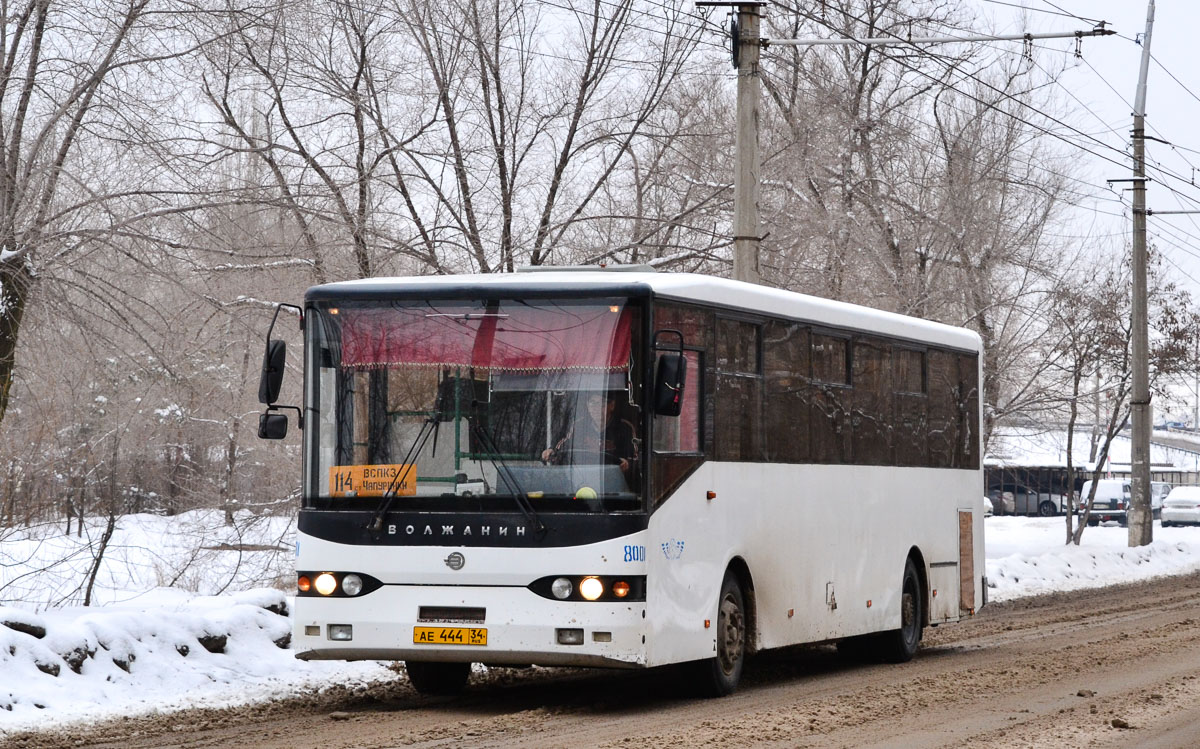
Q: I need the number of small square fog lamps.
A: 2